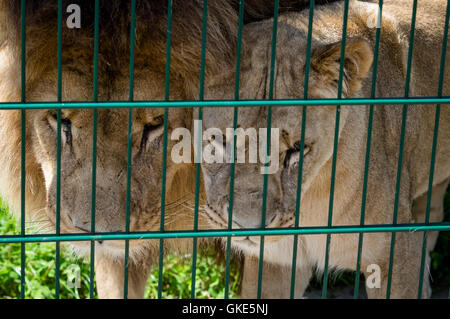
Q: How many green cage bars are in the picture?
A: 15